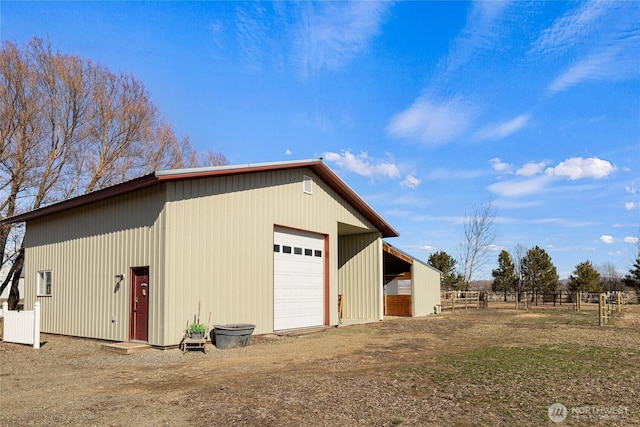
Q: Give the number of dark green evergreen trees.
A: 5